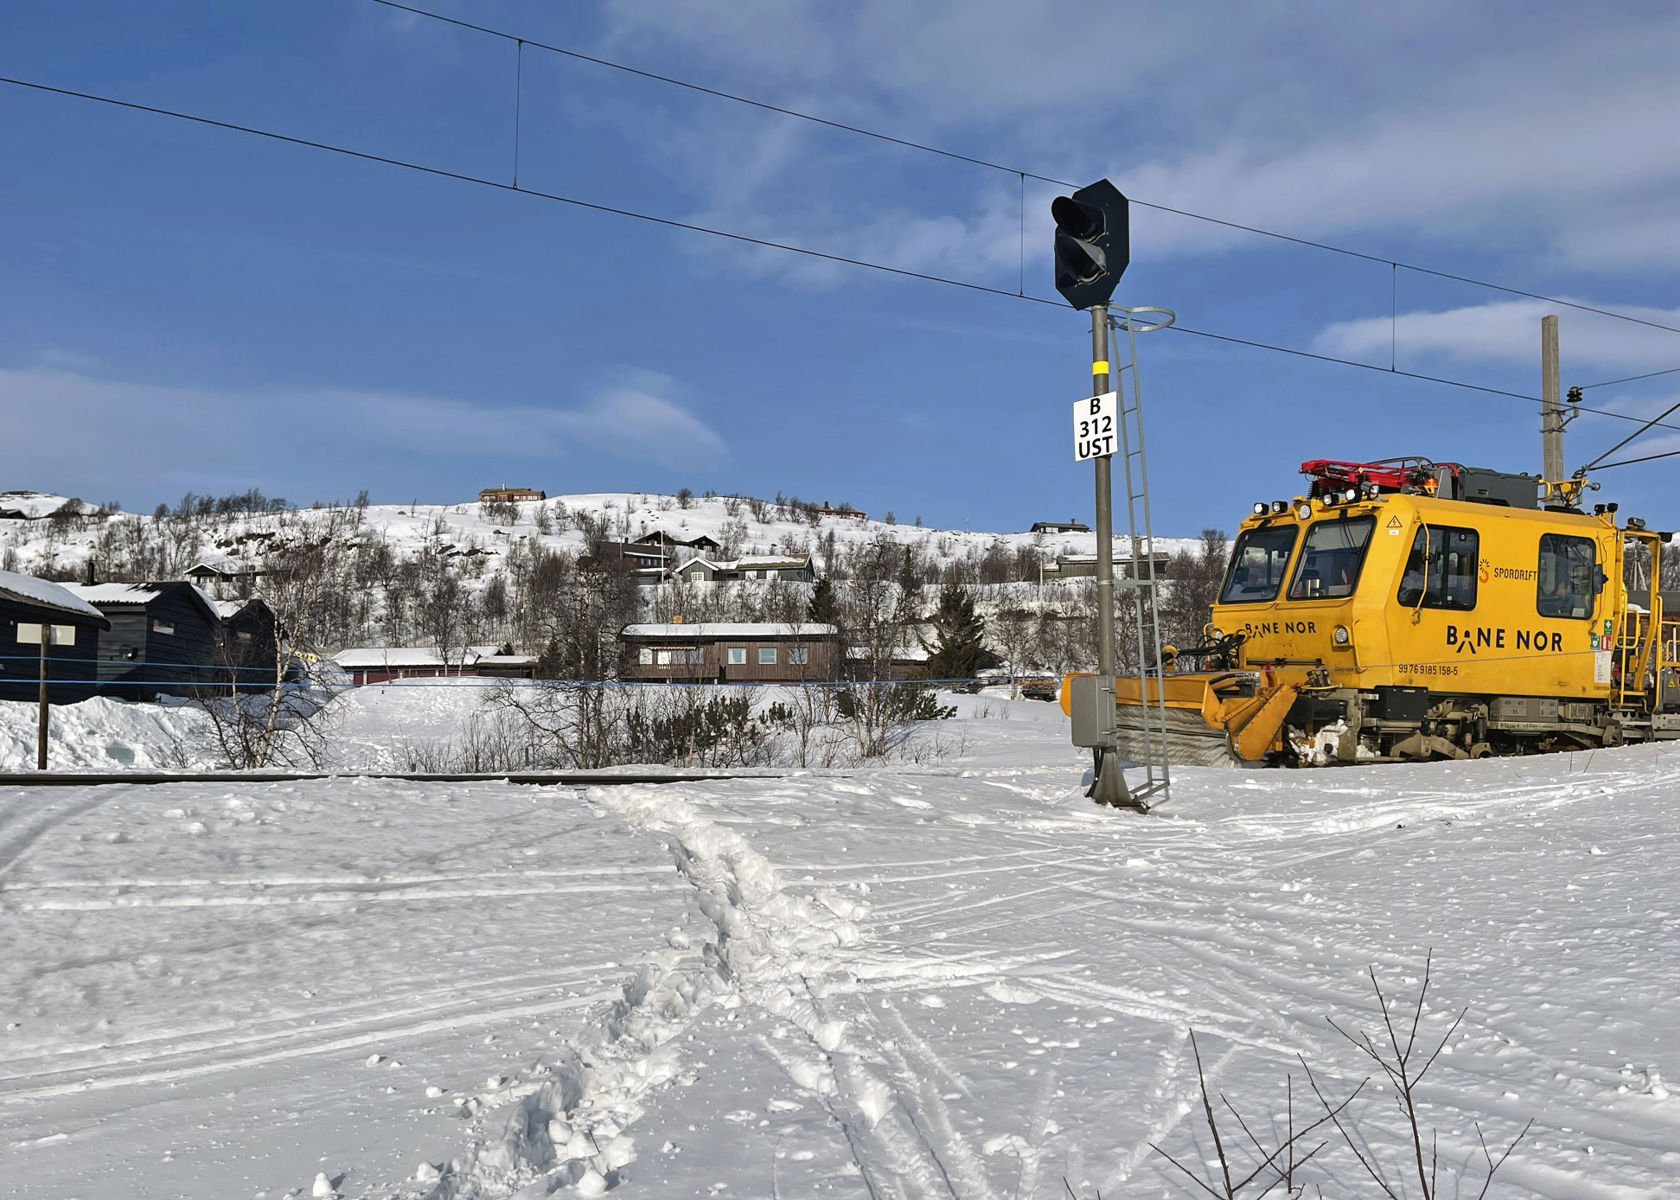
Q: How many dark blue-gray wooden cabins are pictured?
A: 3